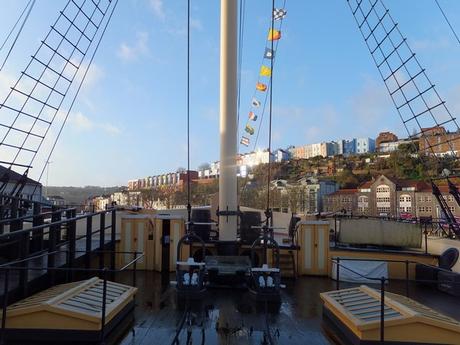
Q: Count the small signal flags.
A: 9